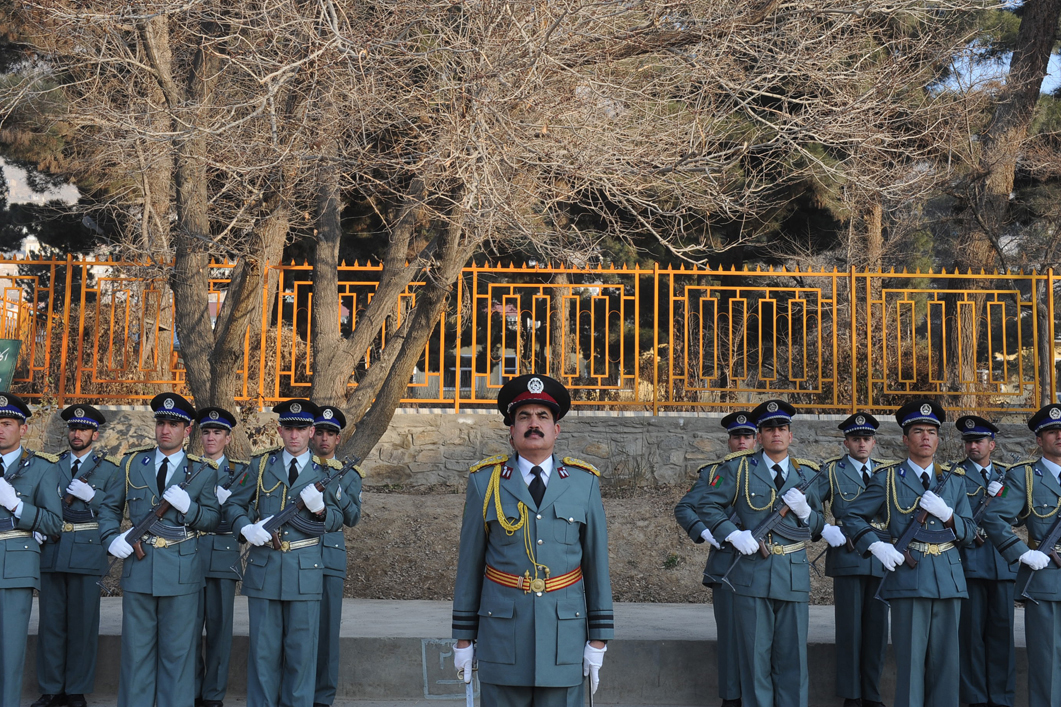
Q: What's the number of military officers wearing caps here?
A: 13